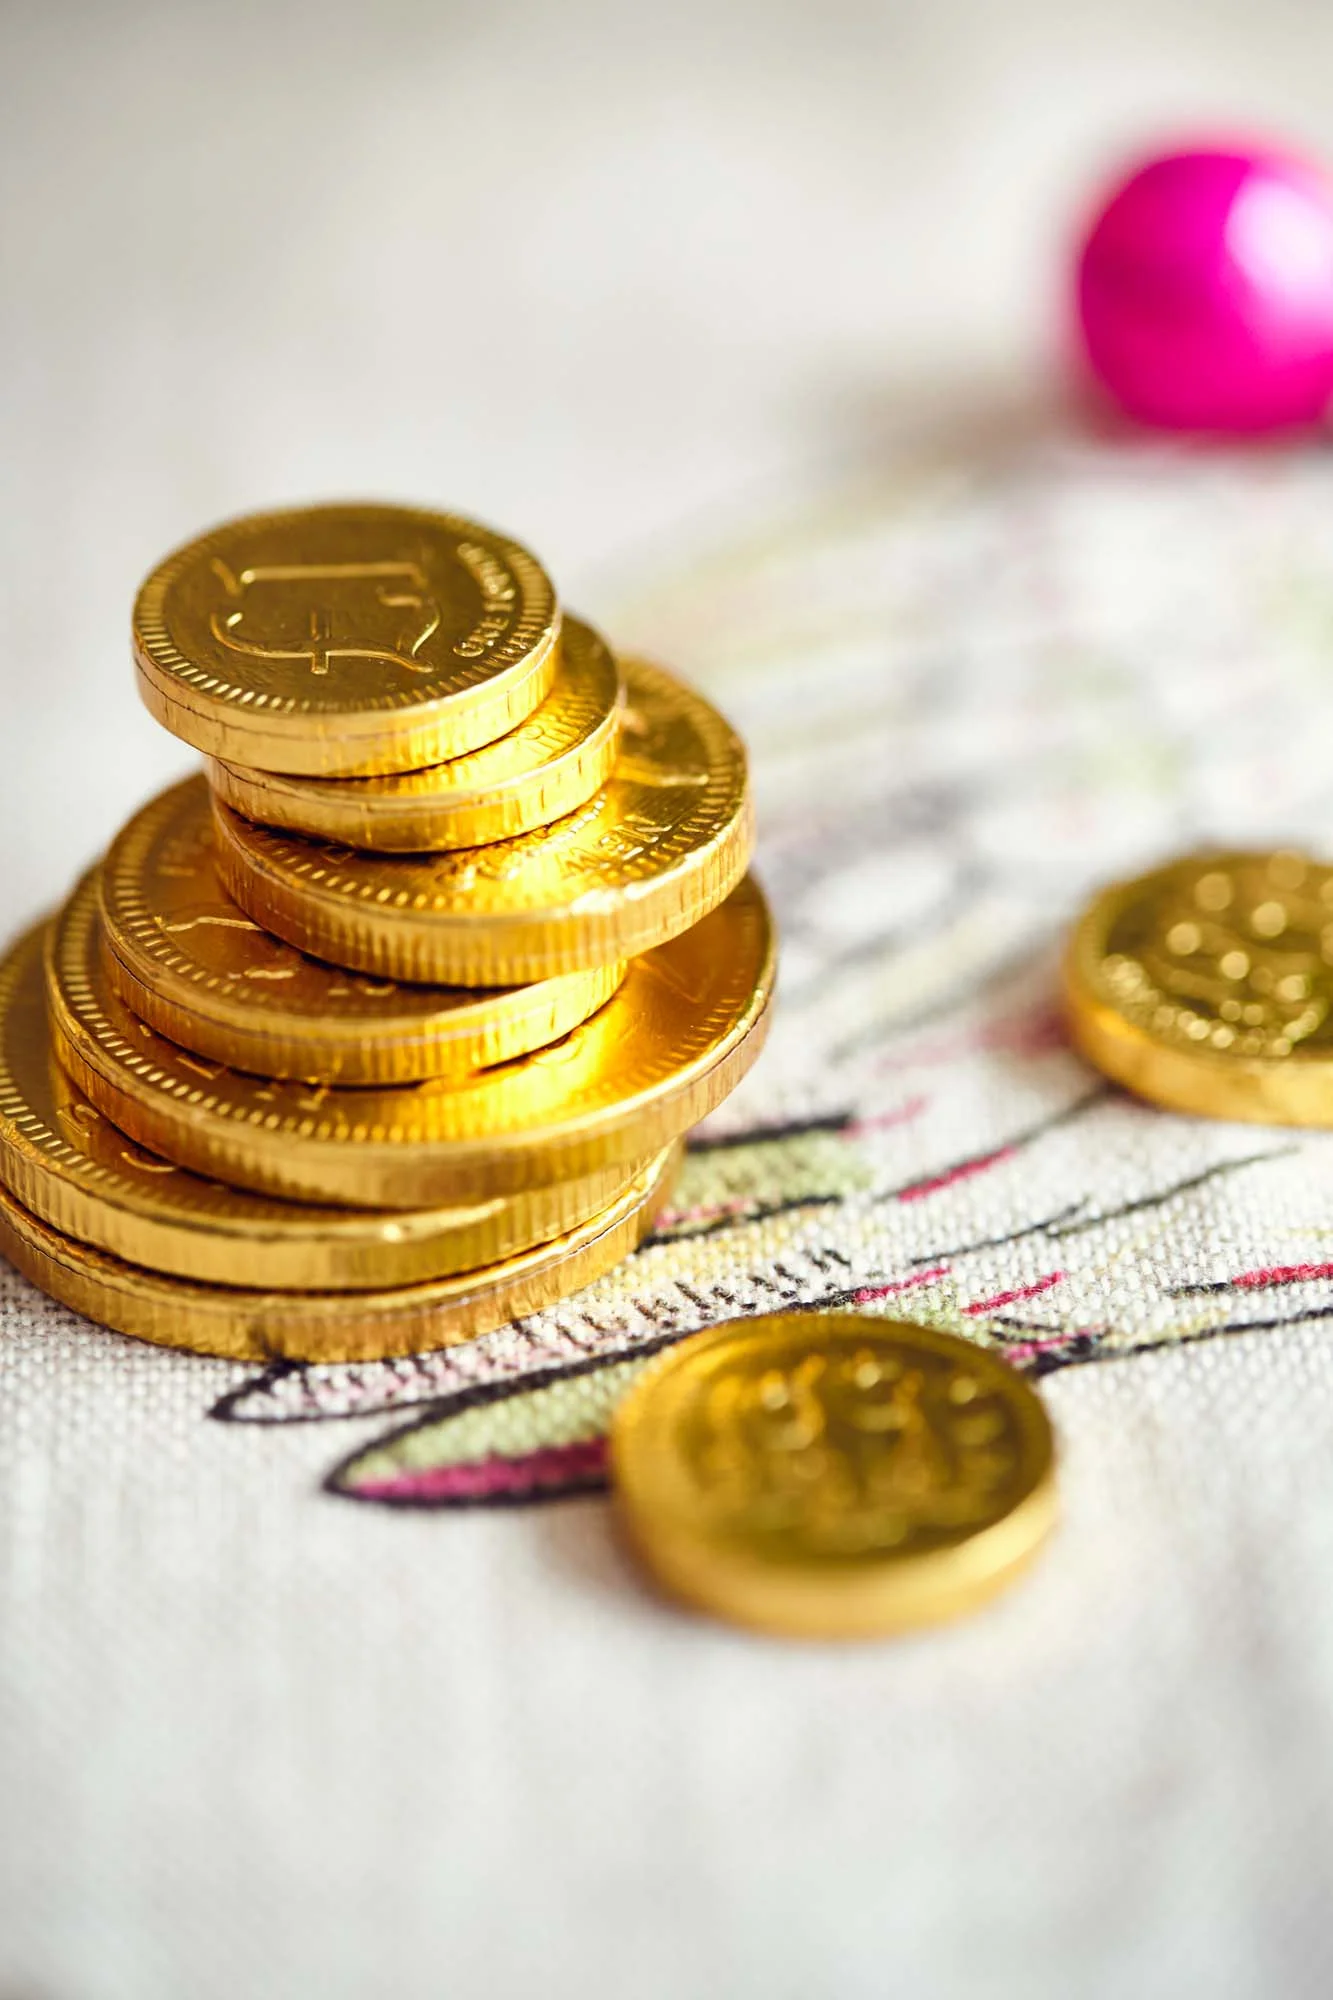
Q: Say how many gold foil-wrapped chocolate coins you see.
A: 9